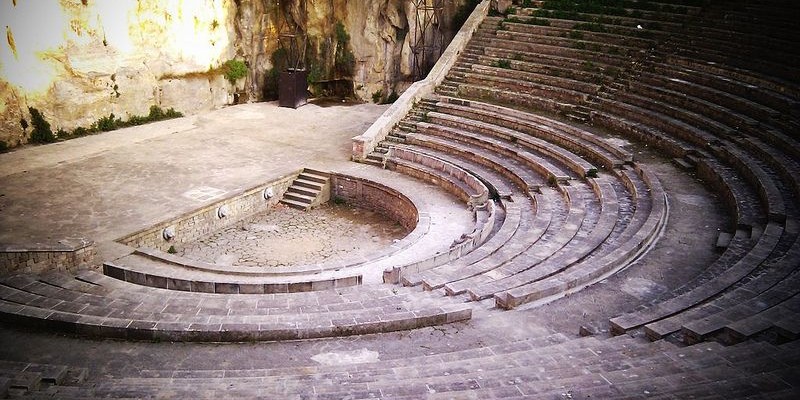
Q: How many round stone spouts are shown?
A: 3